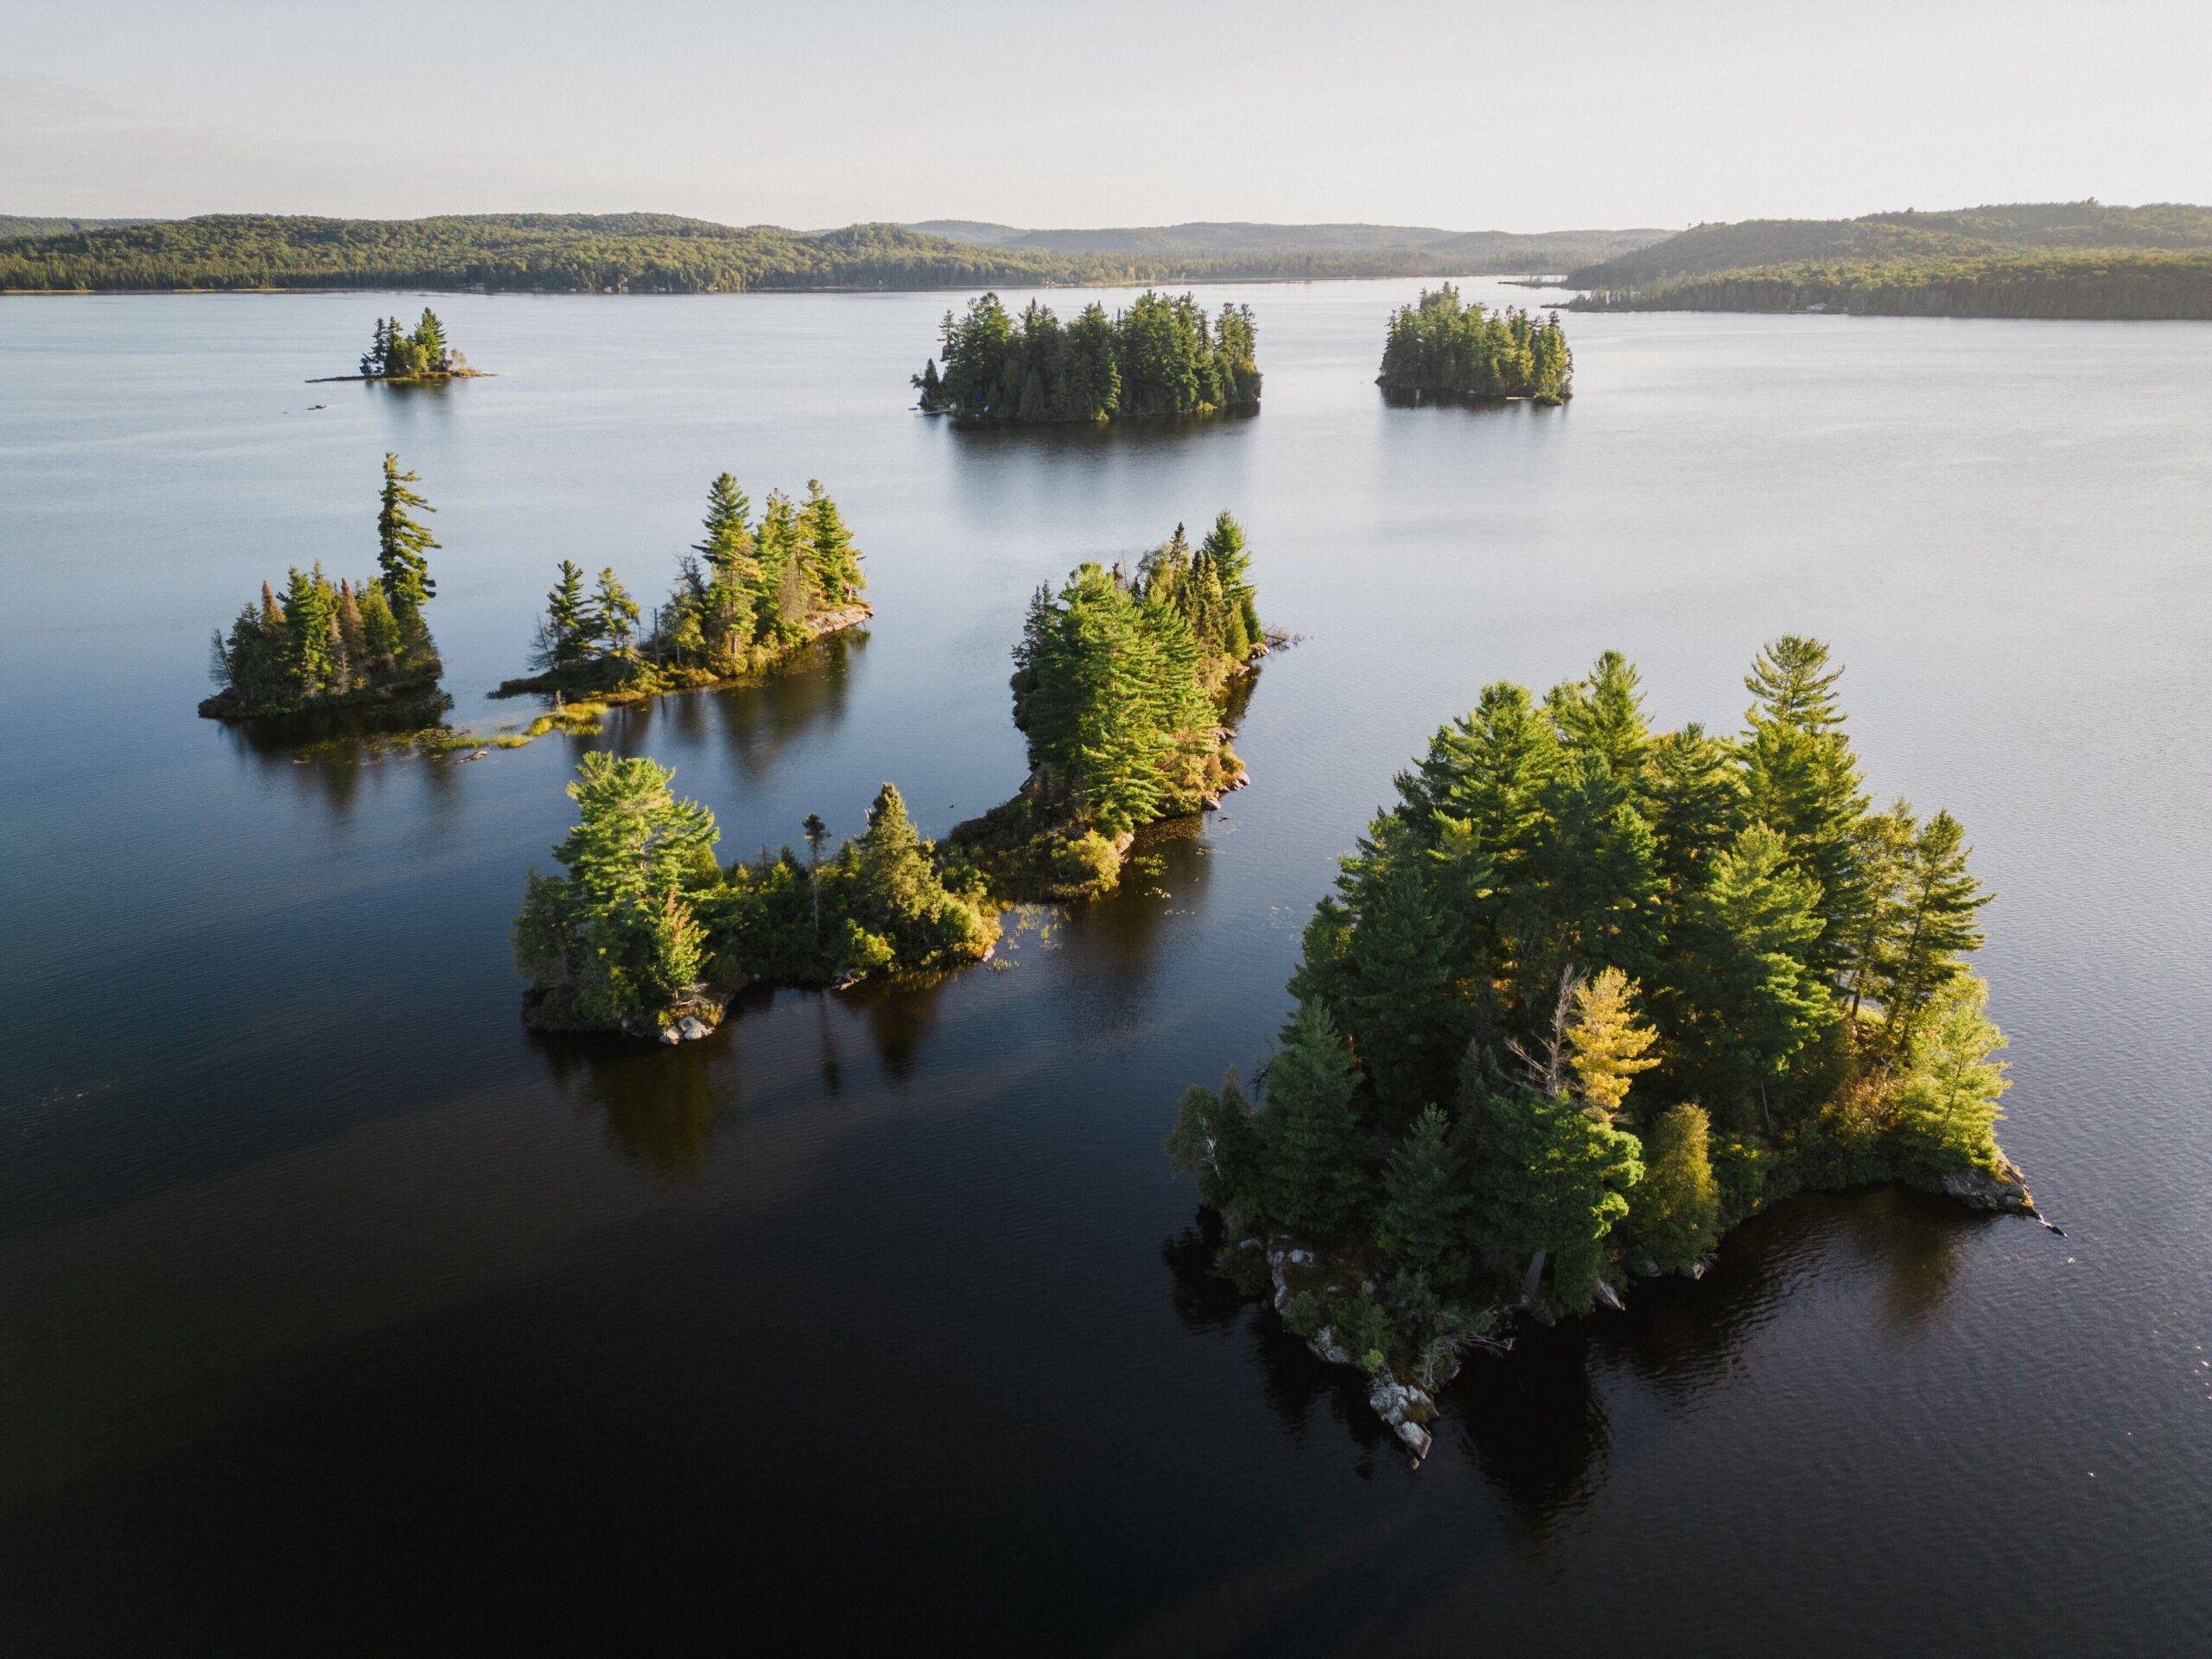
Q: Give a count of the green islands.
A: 7